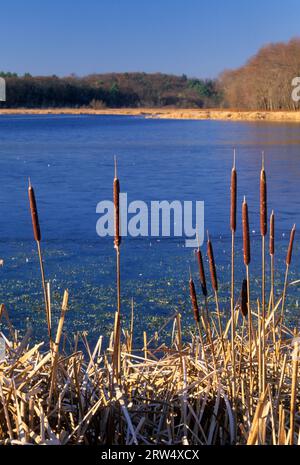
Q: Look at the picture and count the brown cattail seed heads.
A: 11